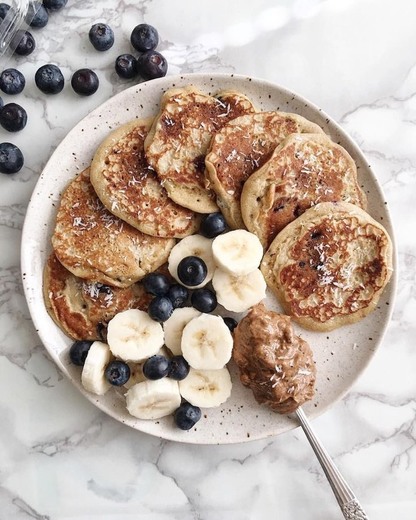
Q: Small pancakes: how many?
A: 7